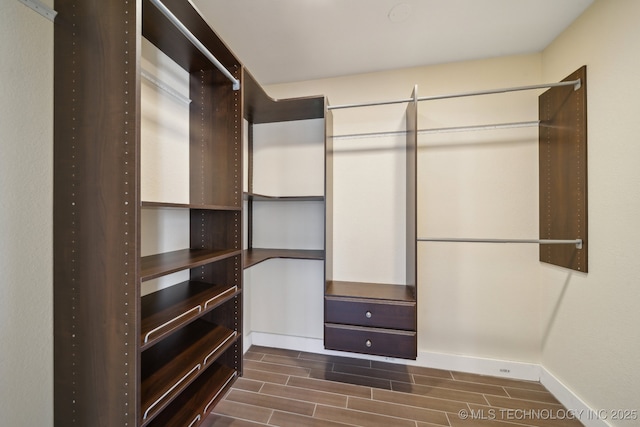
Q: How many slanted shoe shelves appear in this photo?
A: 3